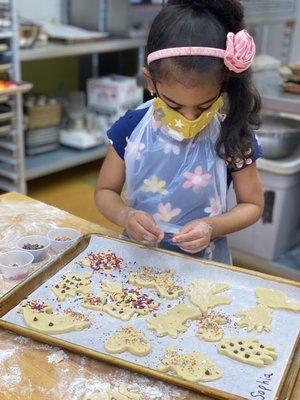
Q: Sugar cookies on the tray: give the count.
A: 13